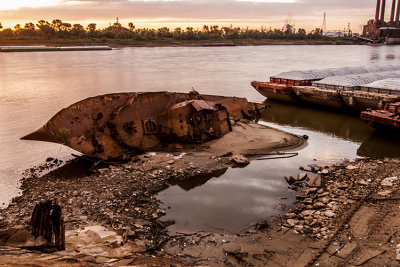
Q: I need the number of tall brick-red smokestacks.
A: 4